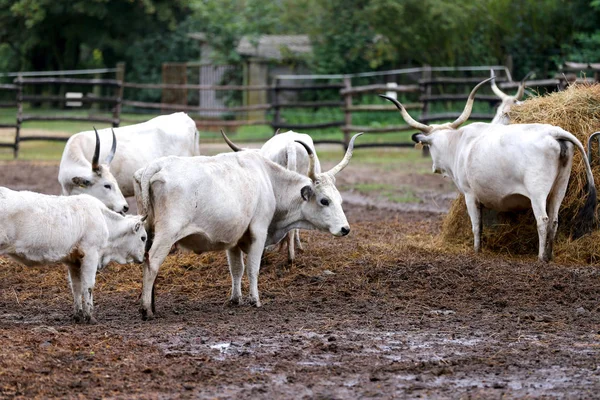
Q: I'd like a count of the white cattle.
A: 6